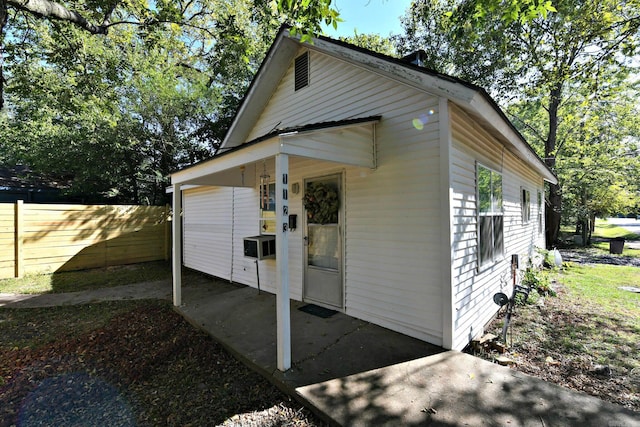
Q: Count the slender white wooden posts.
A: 2